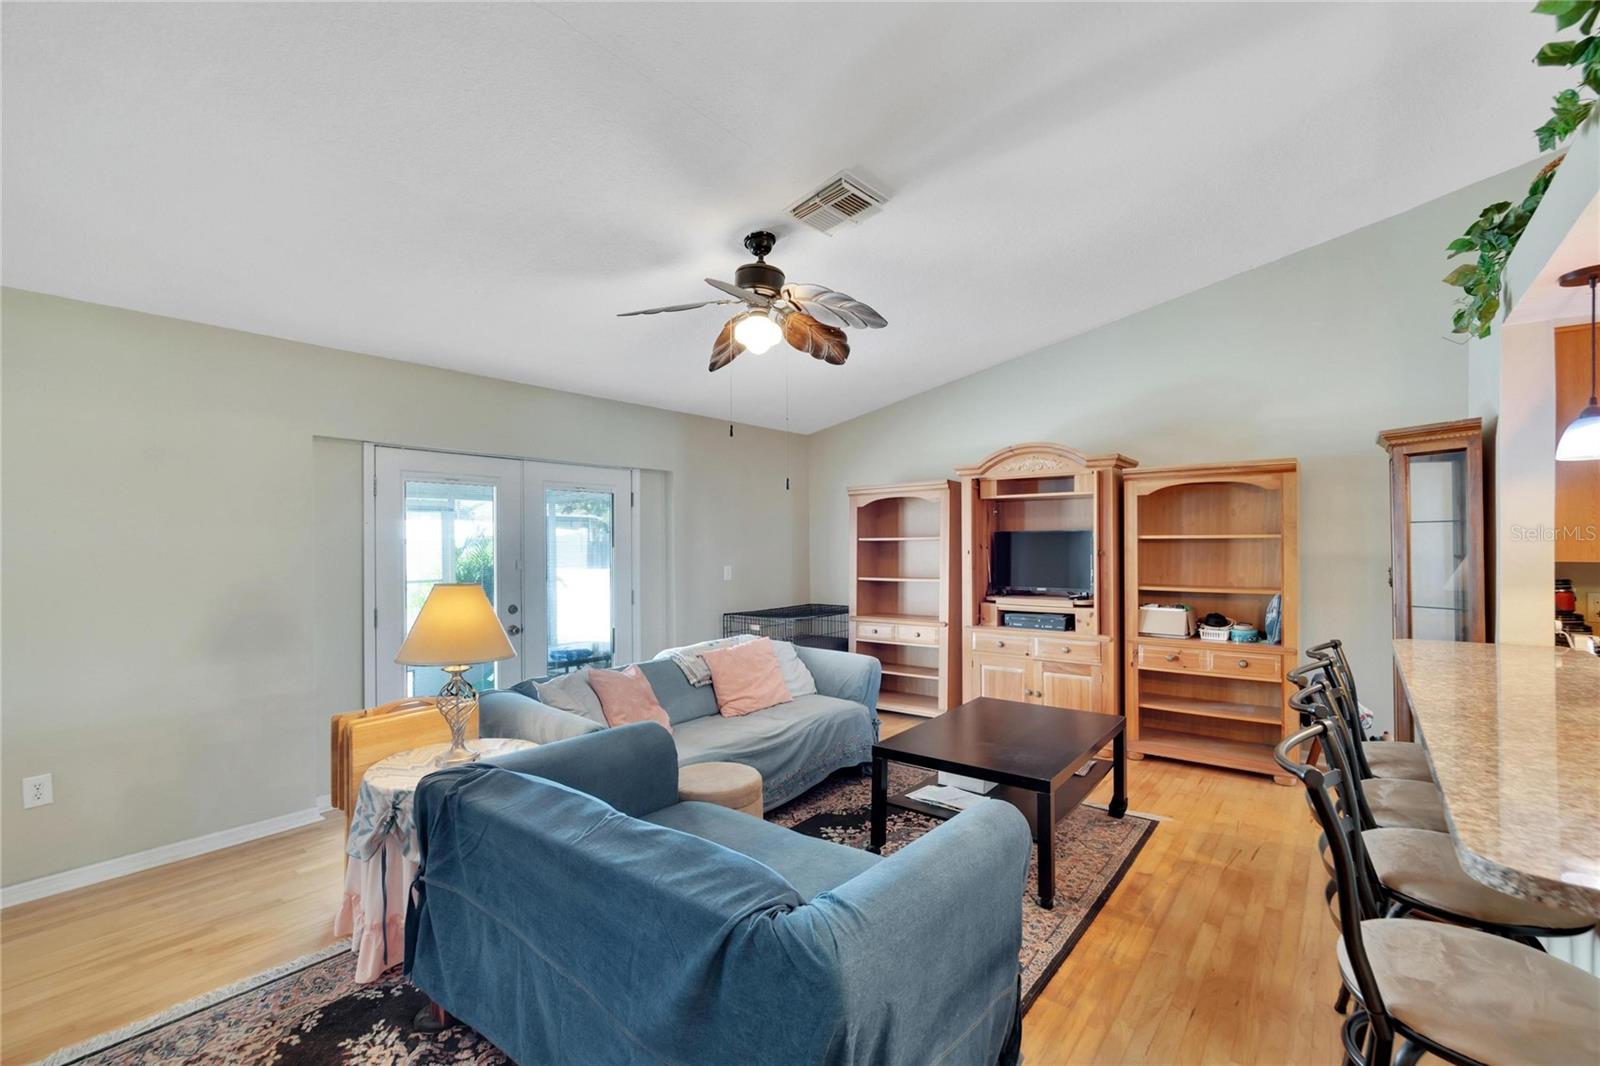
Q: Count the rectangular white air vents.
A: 1